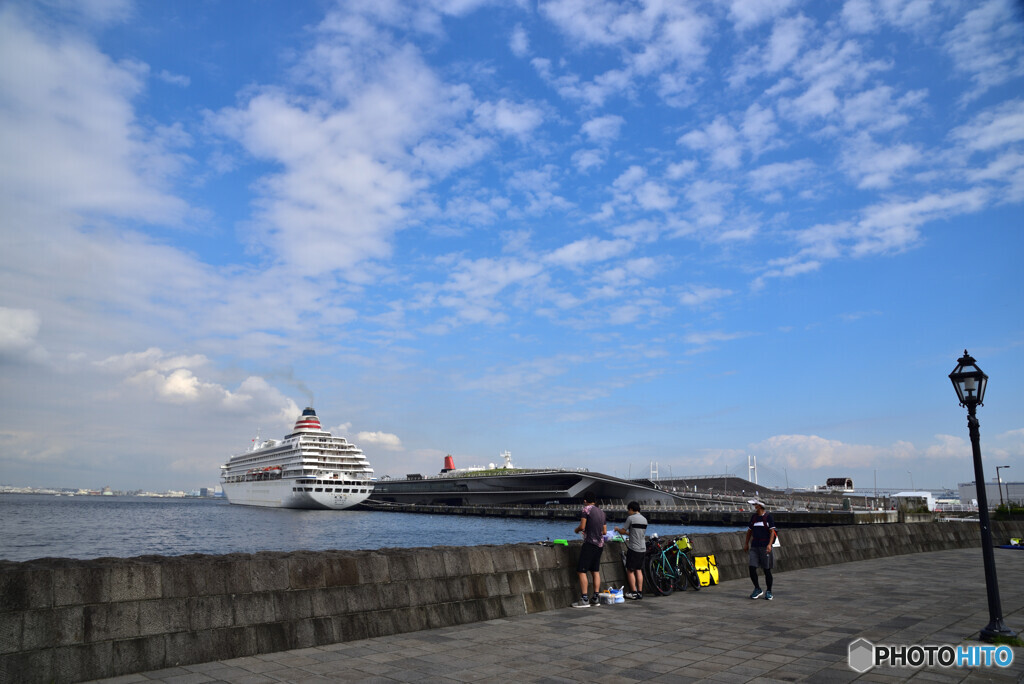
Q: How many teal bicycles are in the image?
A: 1